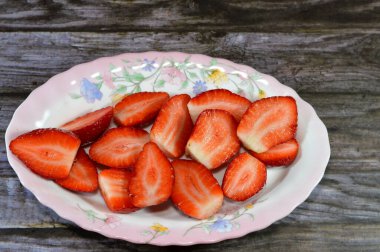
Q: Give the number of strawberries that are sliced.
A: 14